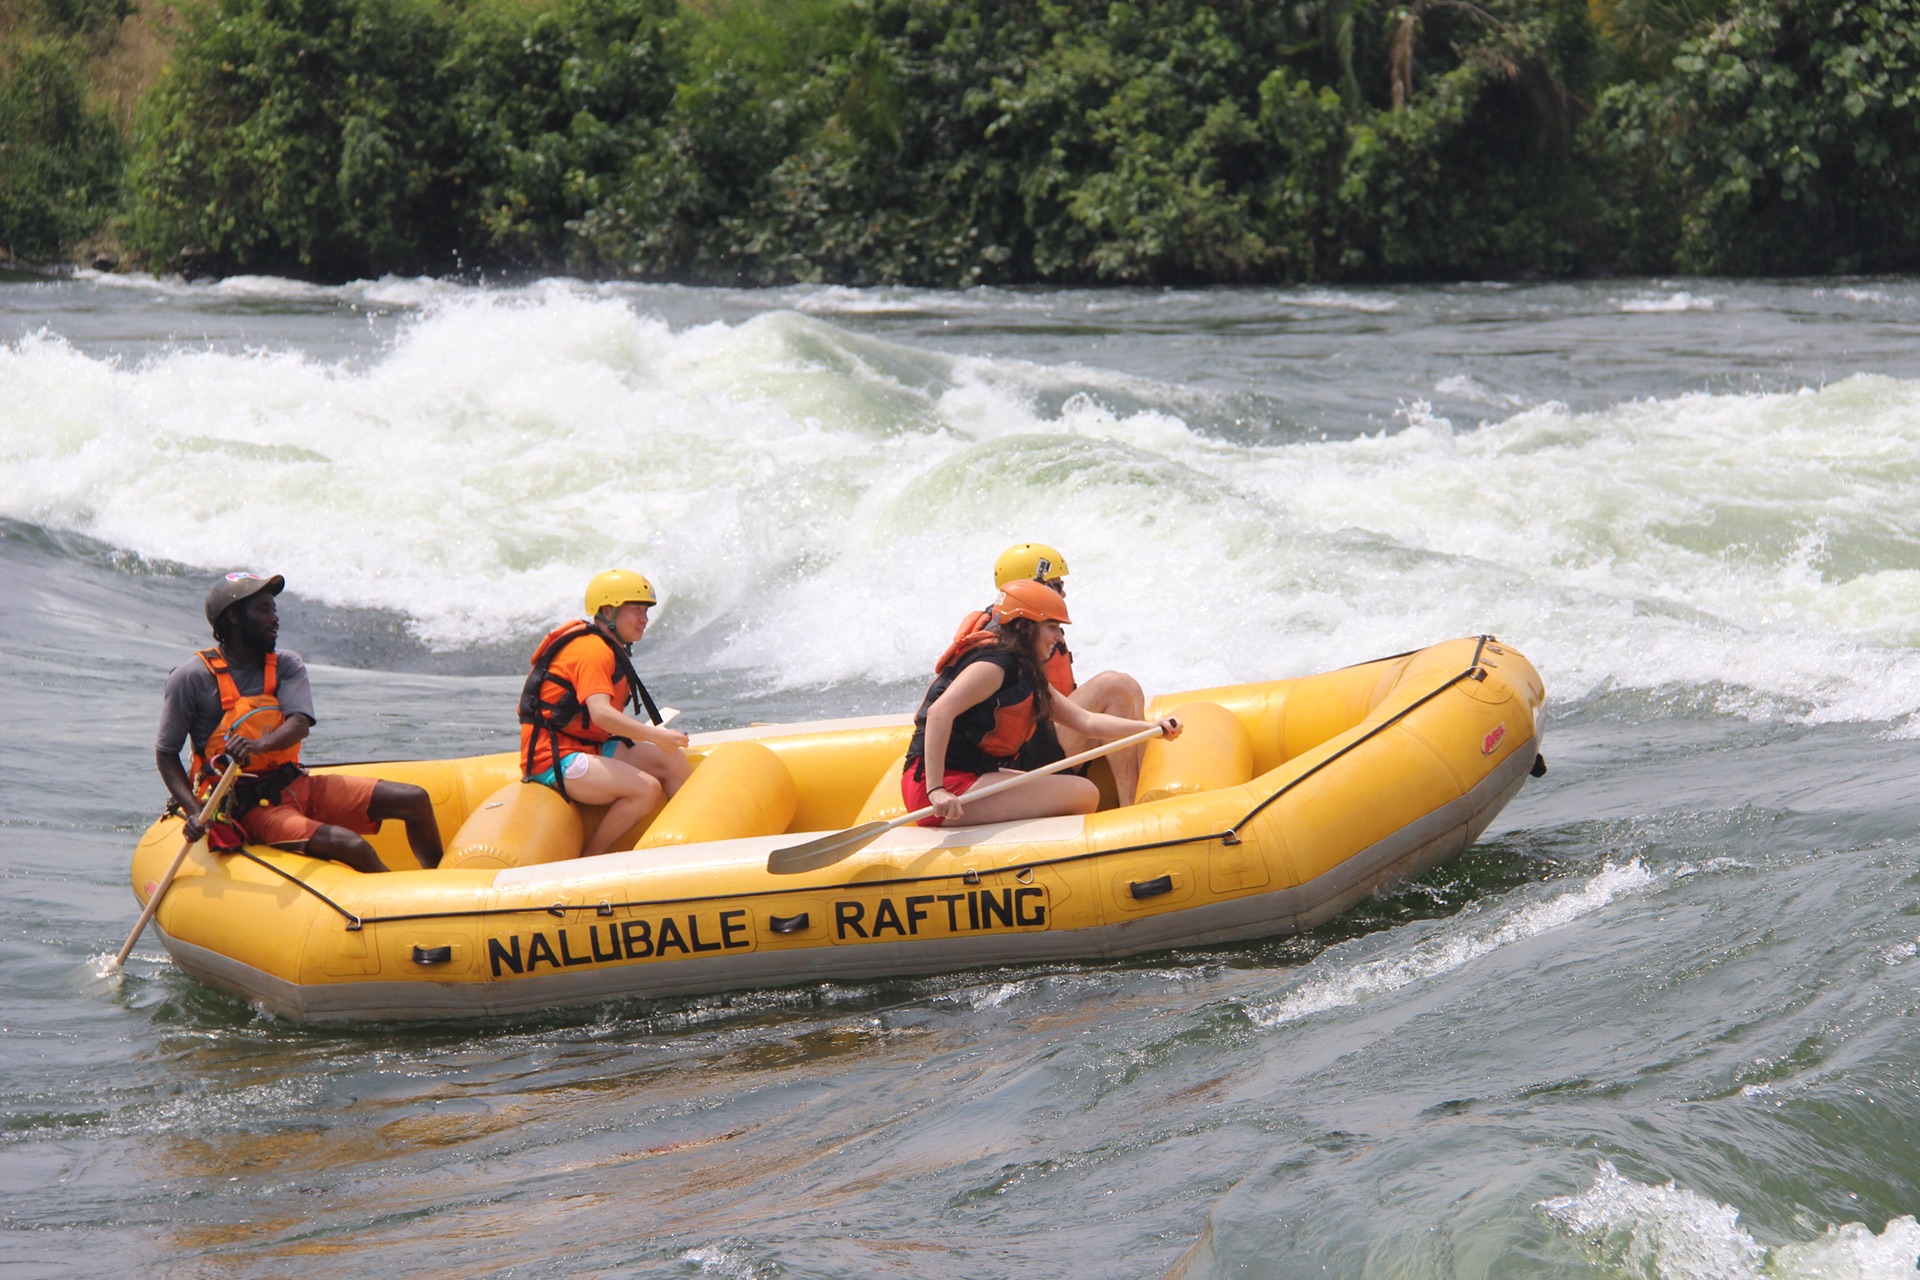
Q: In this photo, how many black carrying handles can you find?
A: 3